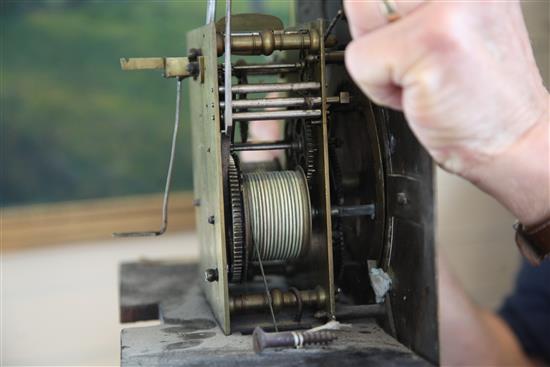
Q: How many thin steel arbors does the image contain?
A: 5